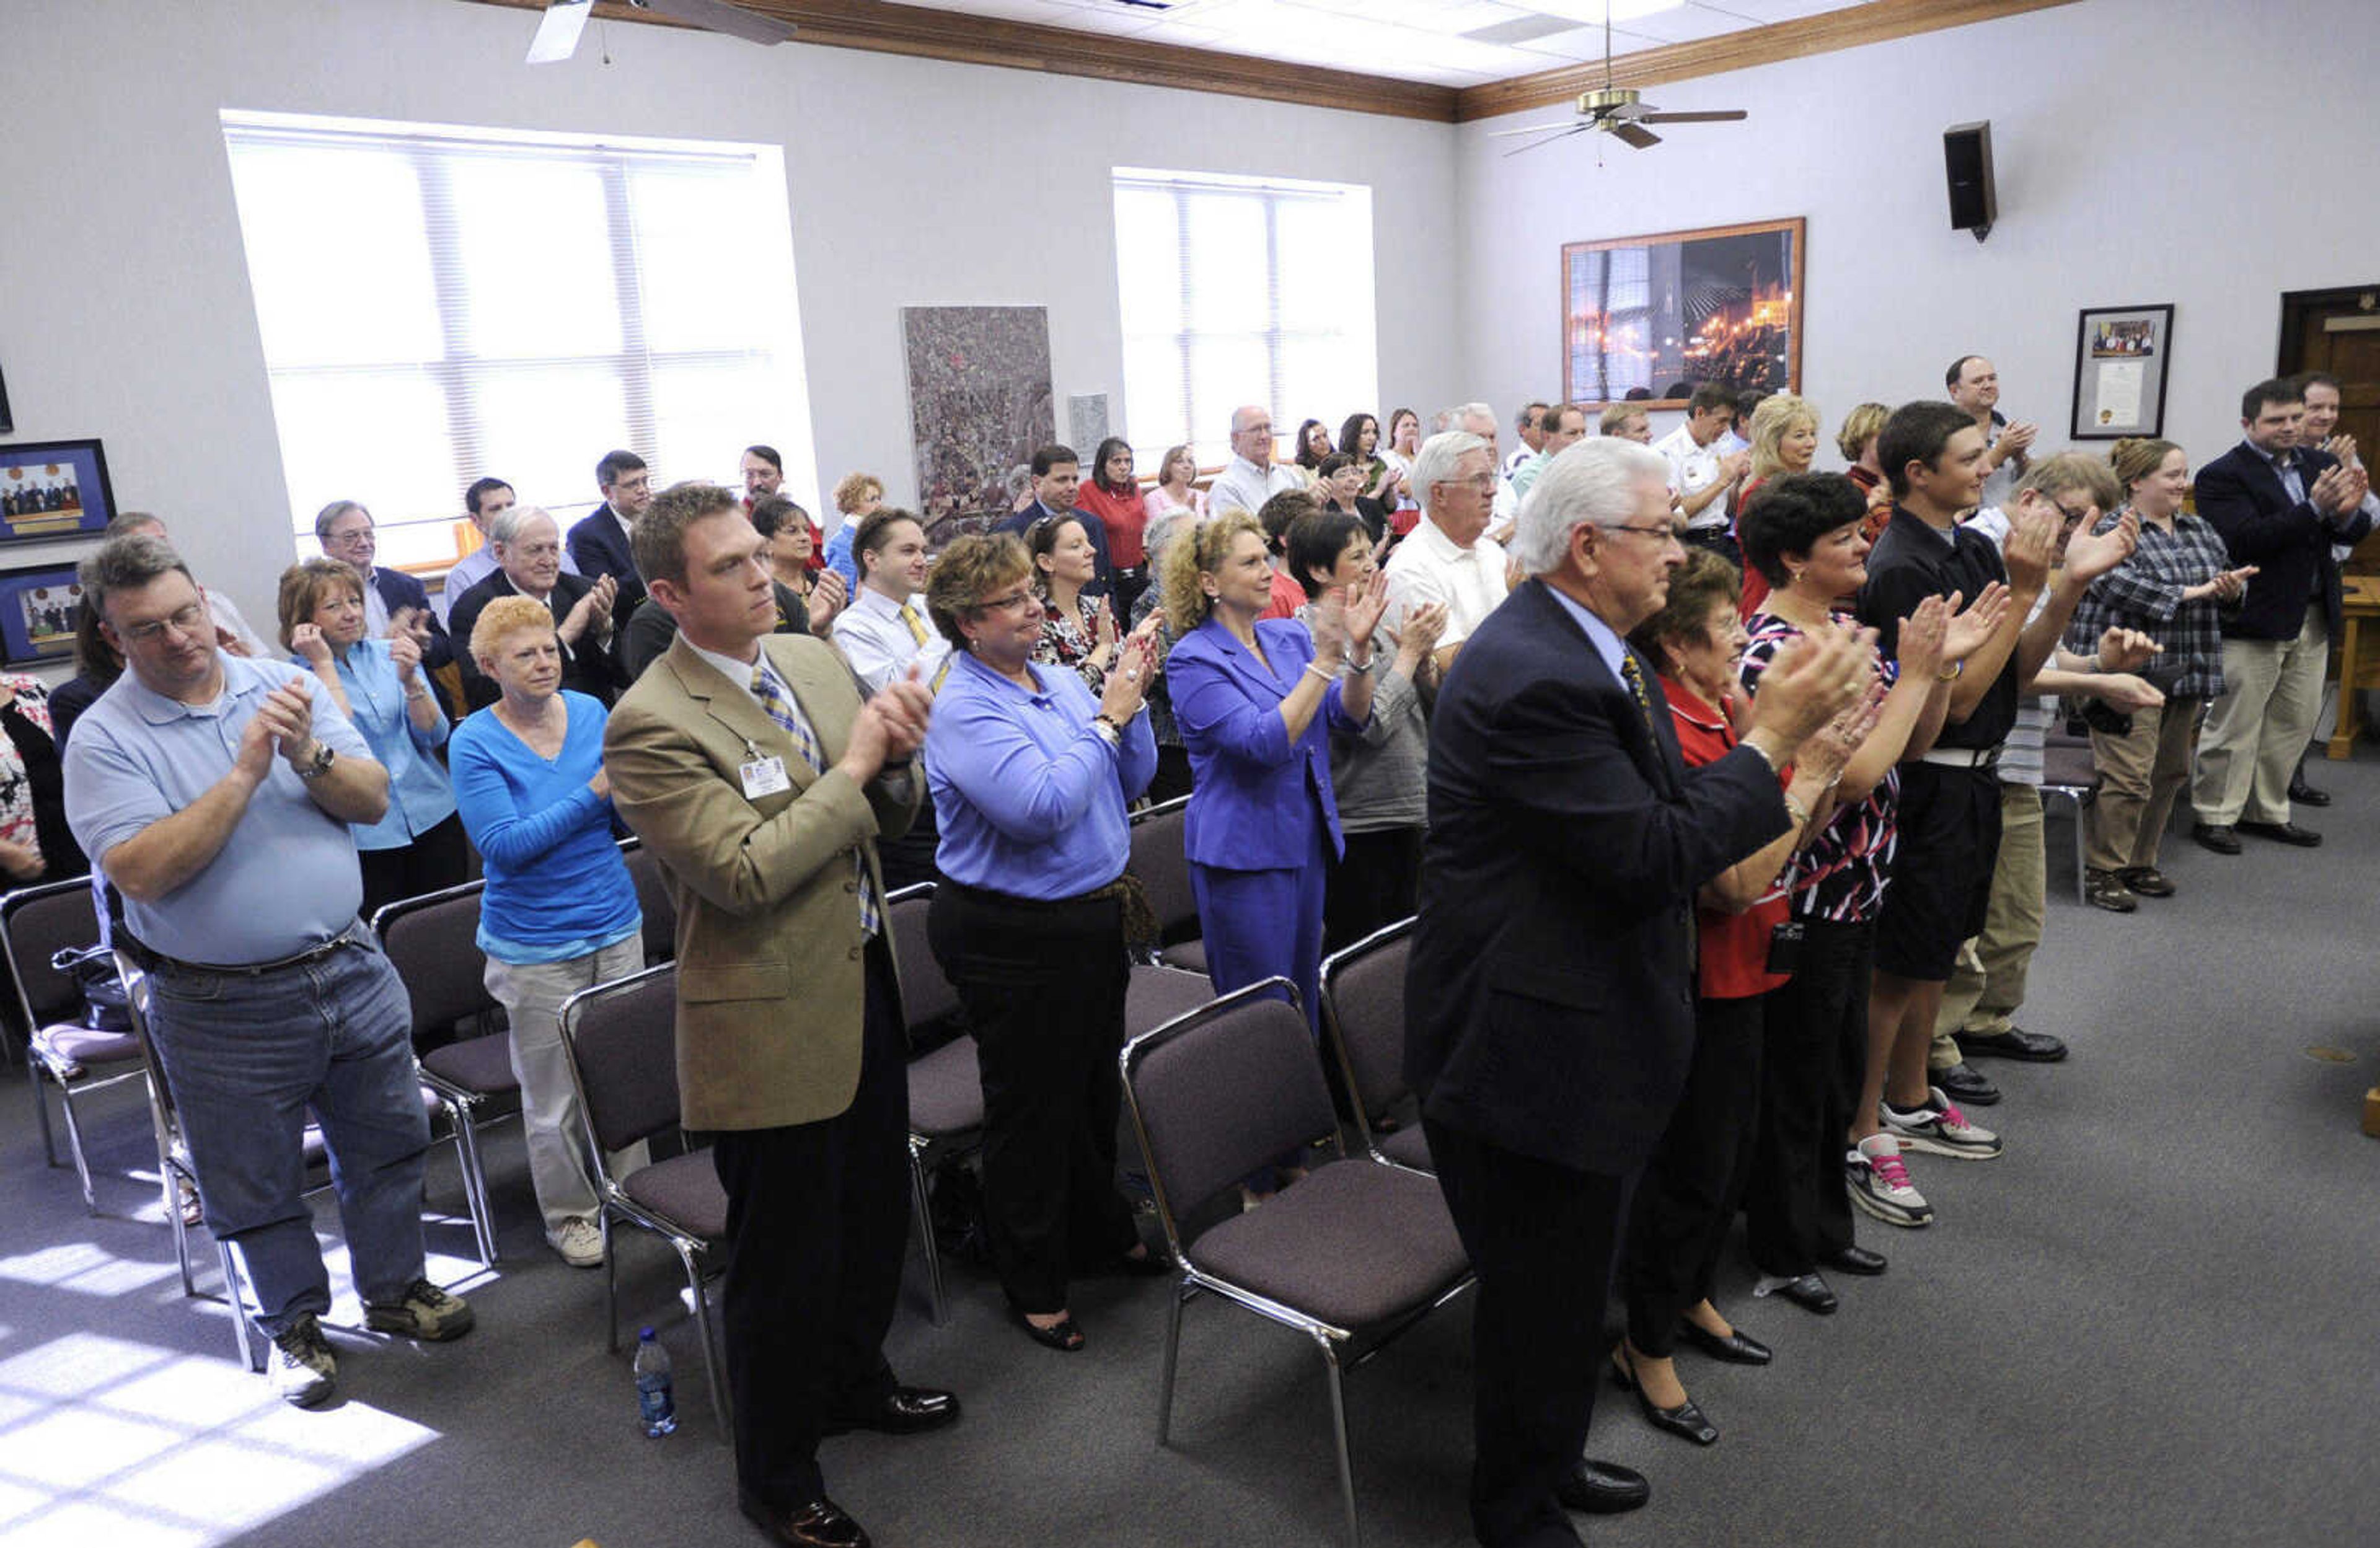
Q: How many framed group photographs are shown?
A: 3